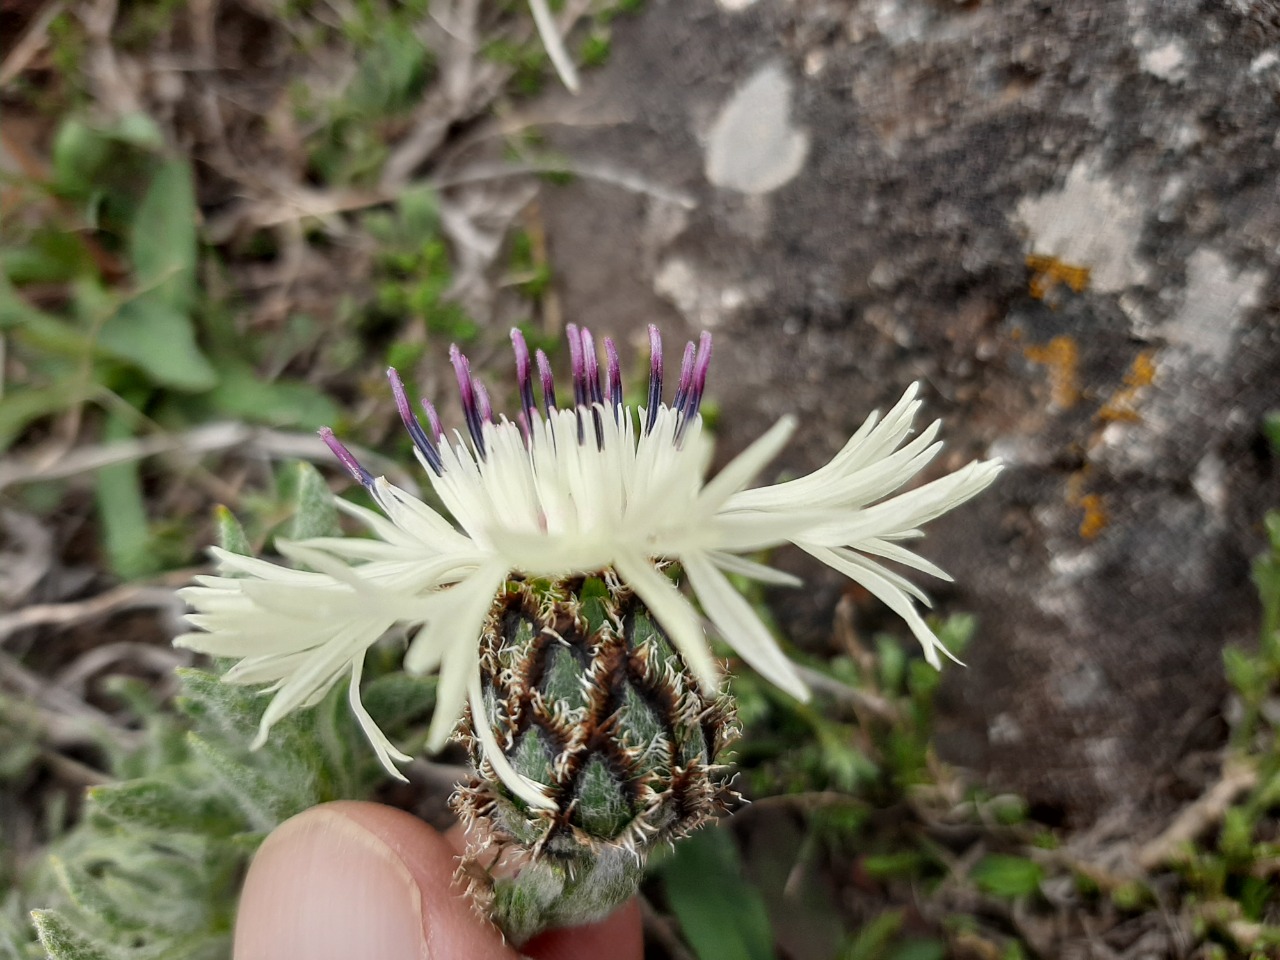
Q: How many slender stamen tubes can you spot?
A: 13